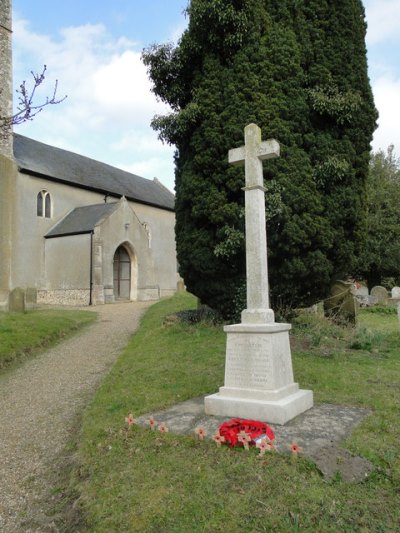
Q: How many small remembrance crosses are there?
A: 8